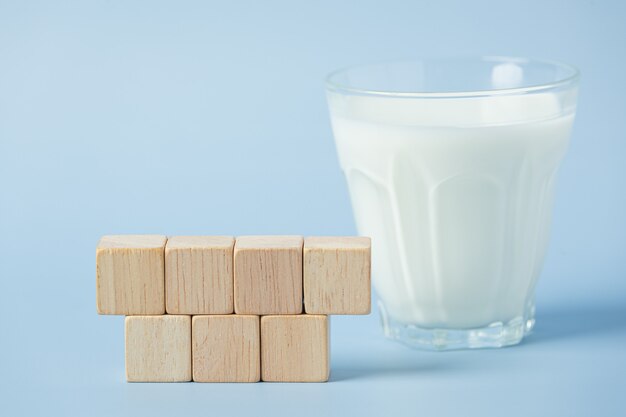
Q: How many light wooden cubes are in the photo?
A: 7